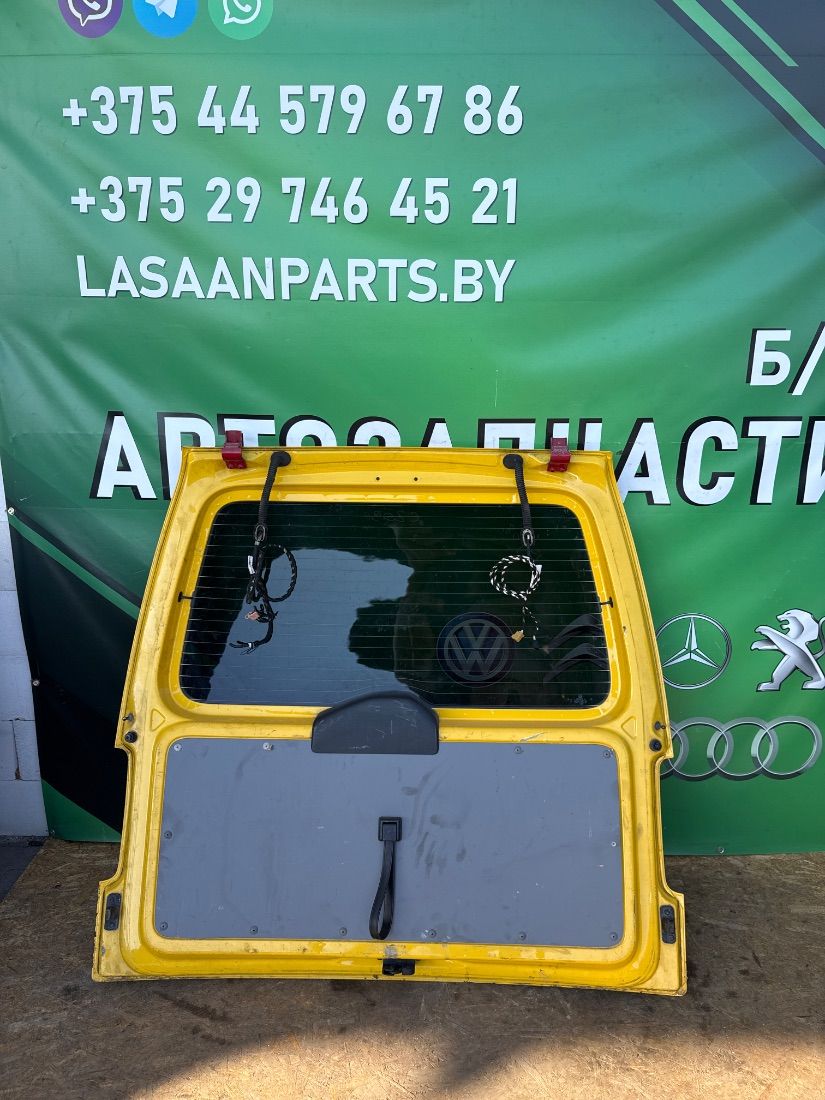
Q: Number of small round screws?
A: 12